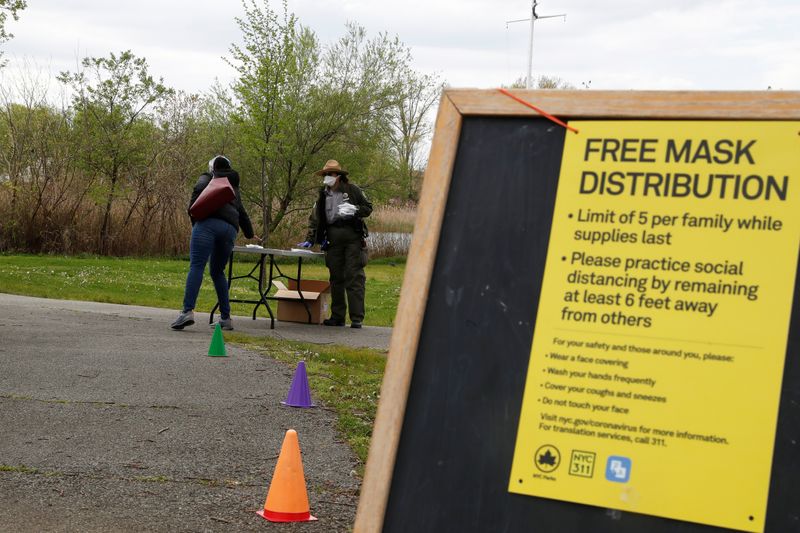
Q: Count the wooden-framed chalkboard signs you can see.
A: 1